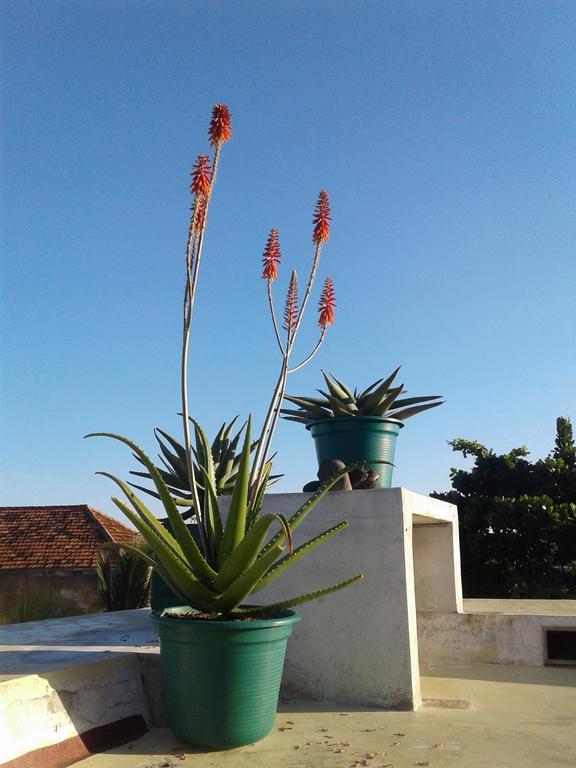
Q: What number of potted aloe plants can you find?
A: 3